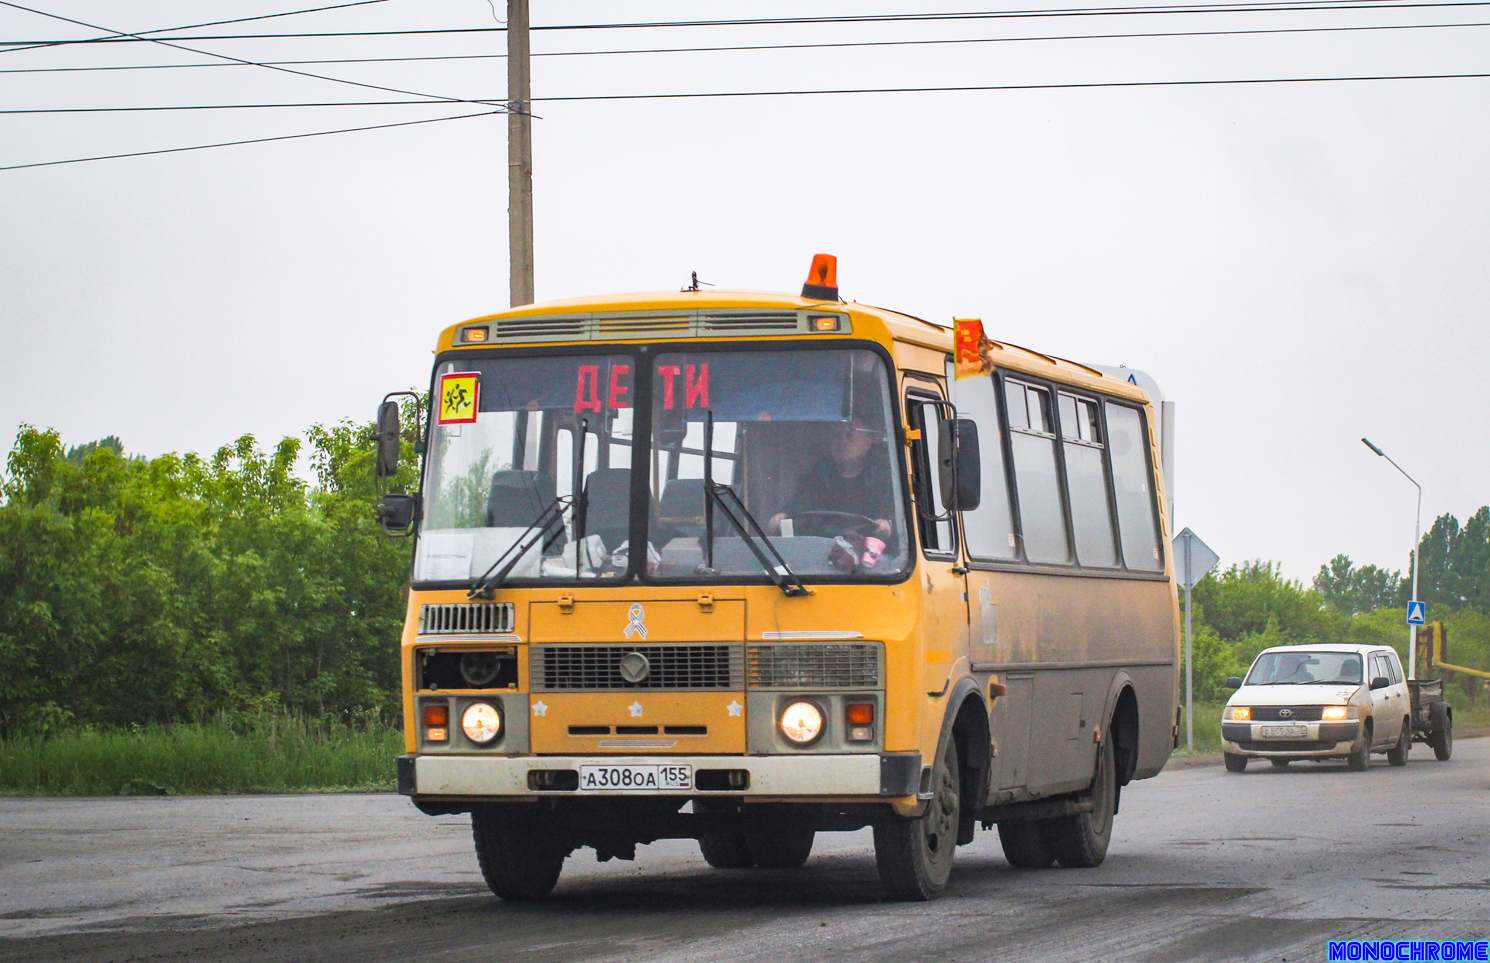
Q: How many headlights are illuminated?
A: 4